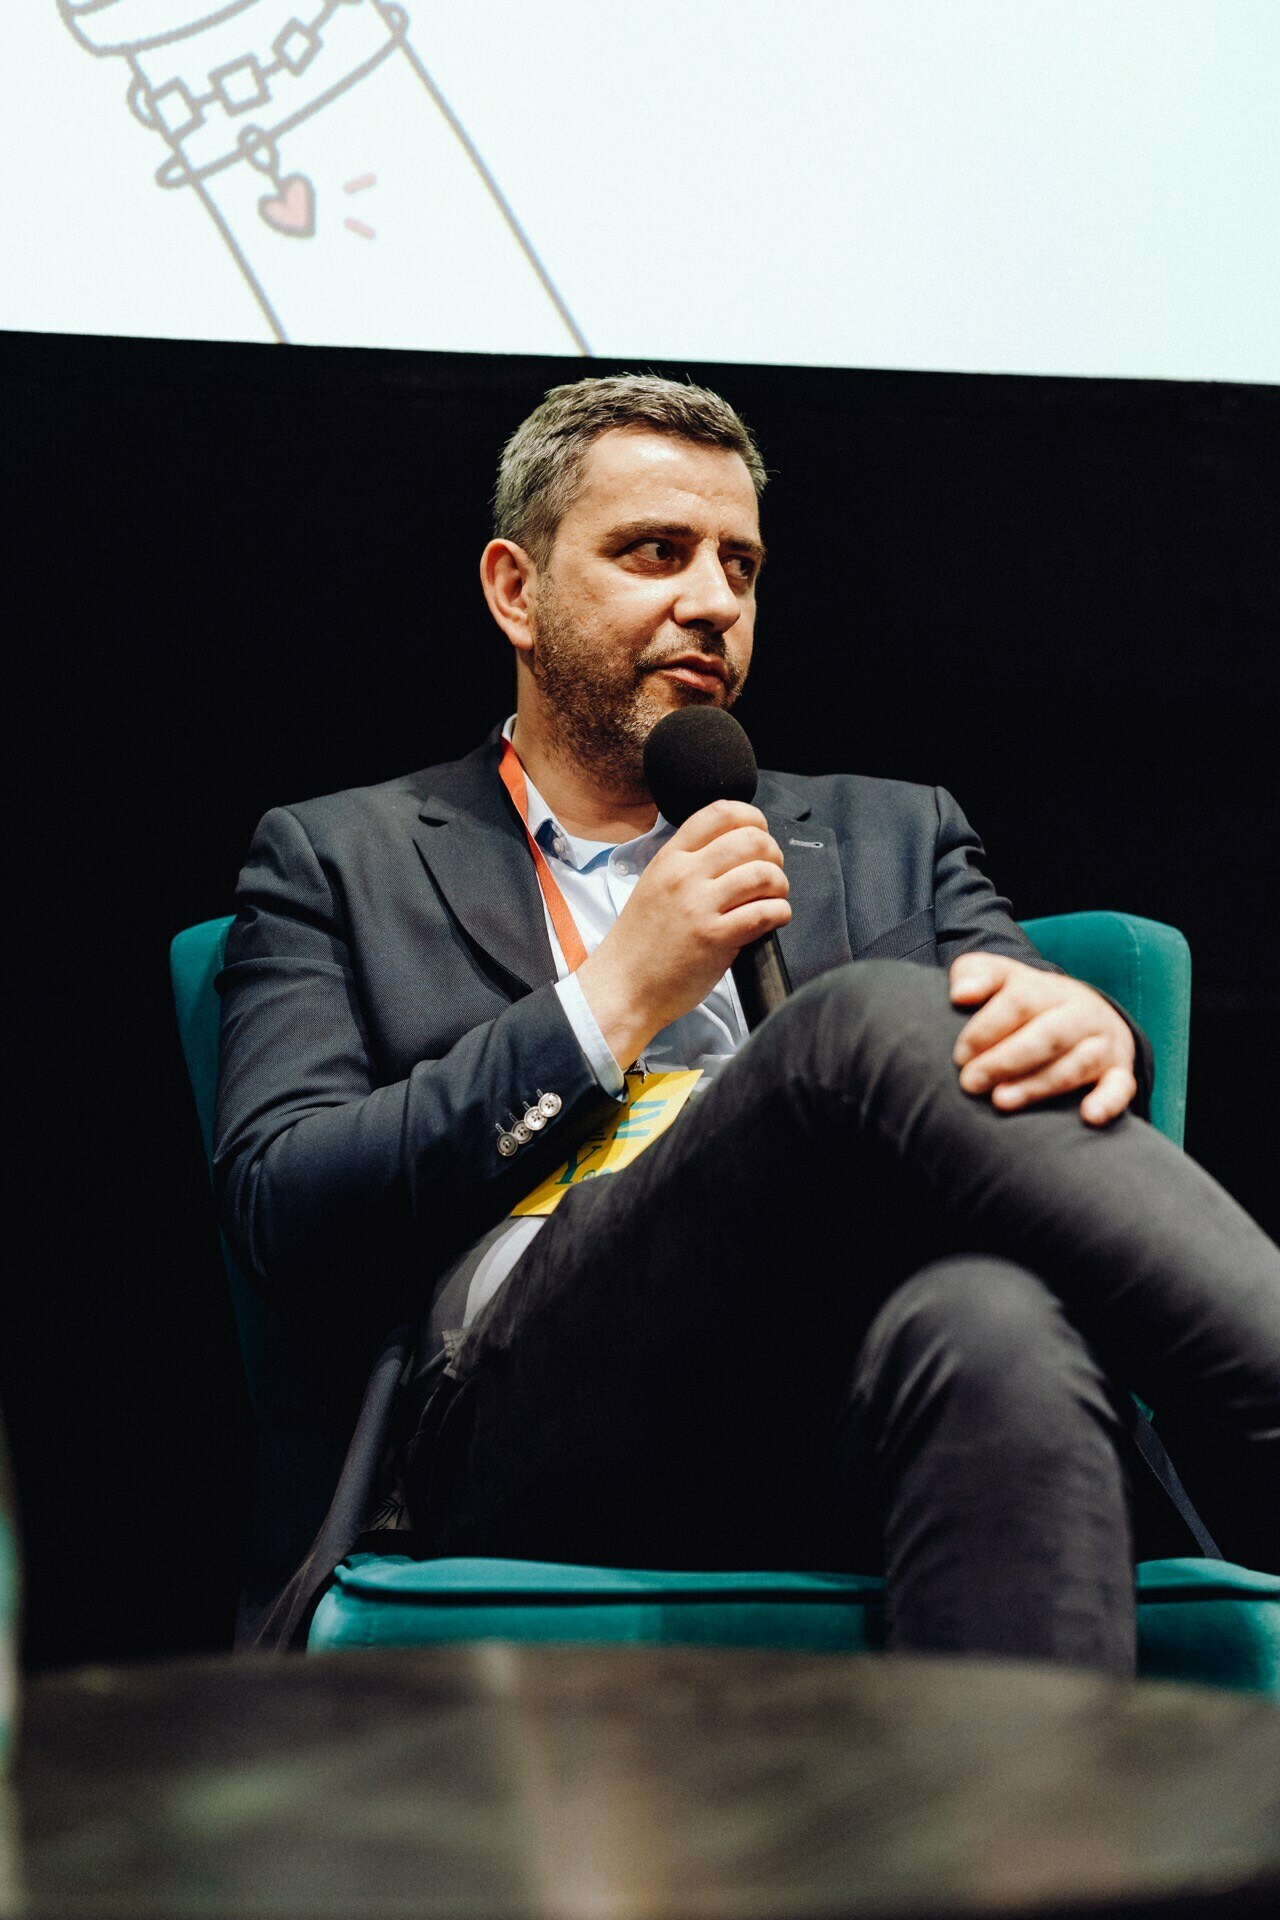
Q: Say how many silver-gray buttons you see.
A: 4